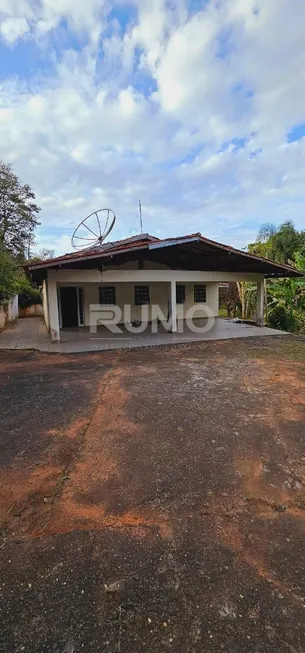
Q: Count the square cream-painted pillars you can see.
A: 3